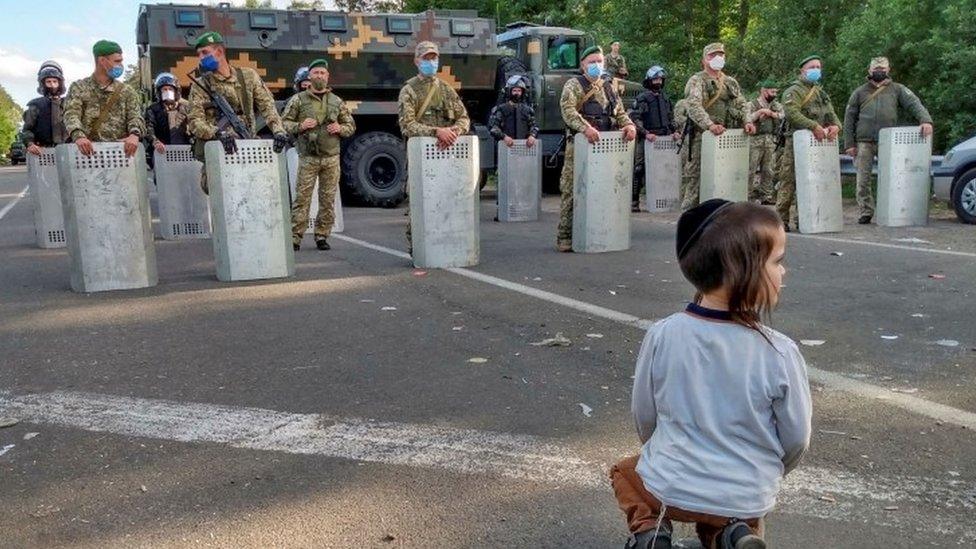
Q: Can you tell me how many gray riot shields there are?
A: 12